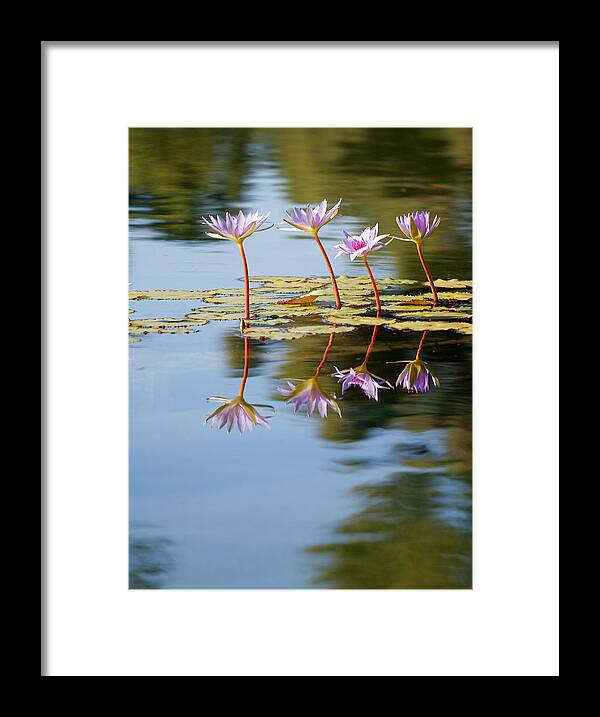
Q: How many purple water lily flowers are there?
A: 4